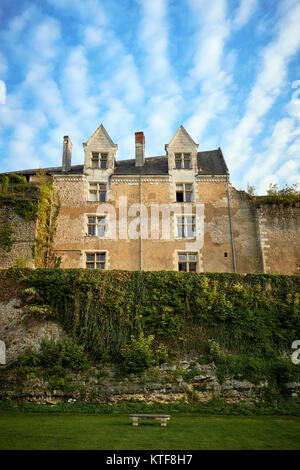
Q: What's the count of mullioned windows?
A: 8